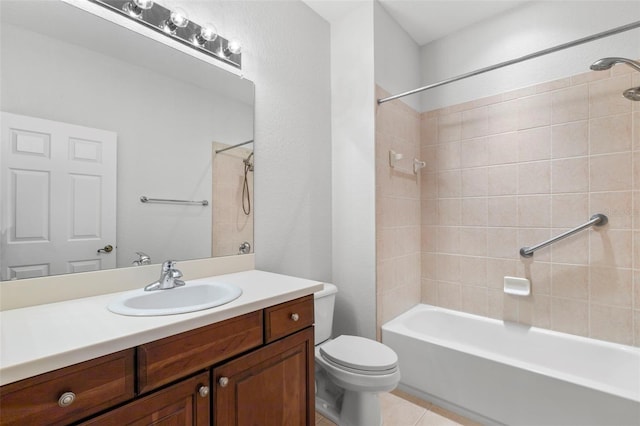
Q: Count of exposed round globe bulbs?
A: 4